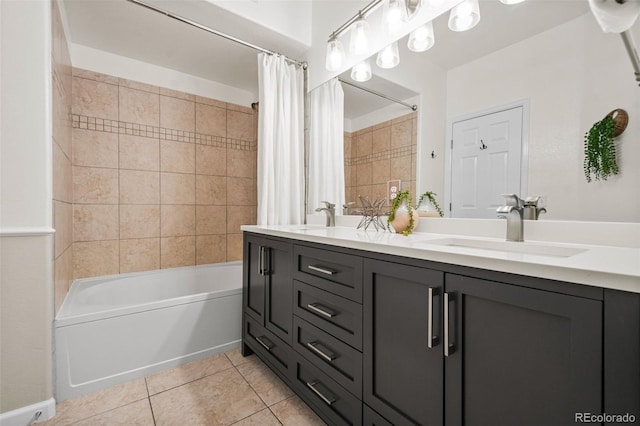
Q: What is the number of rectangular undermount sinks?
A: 2